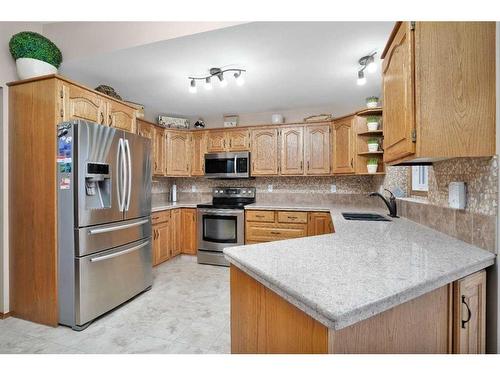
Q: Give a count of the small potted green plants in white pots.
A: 4